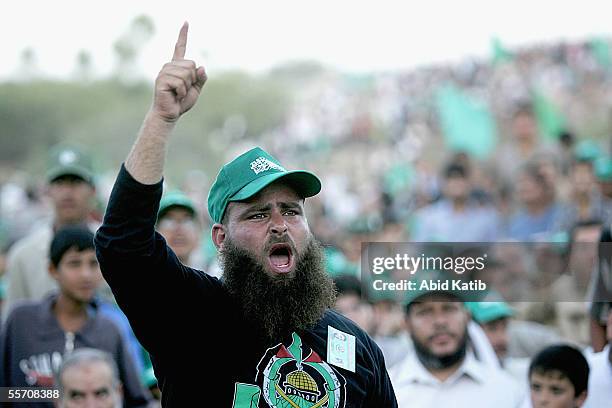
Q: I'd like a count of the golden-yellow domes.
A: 1